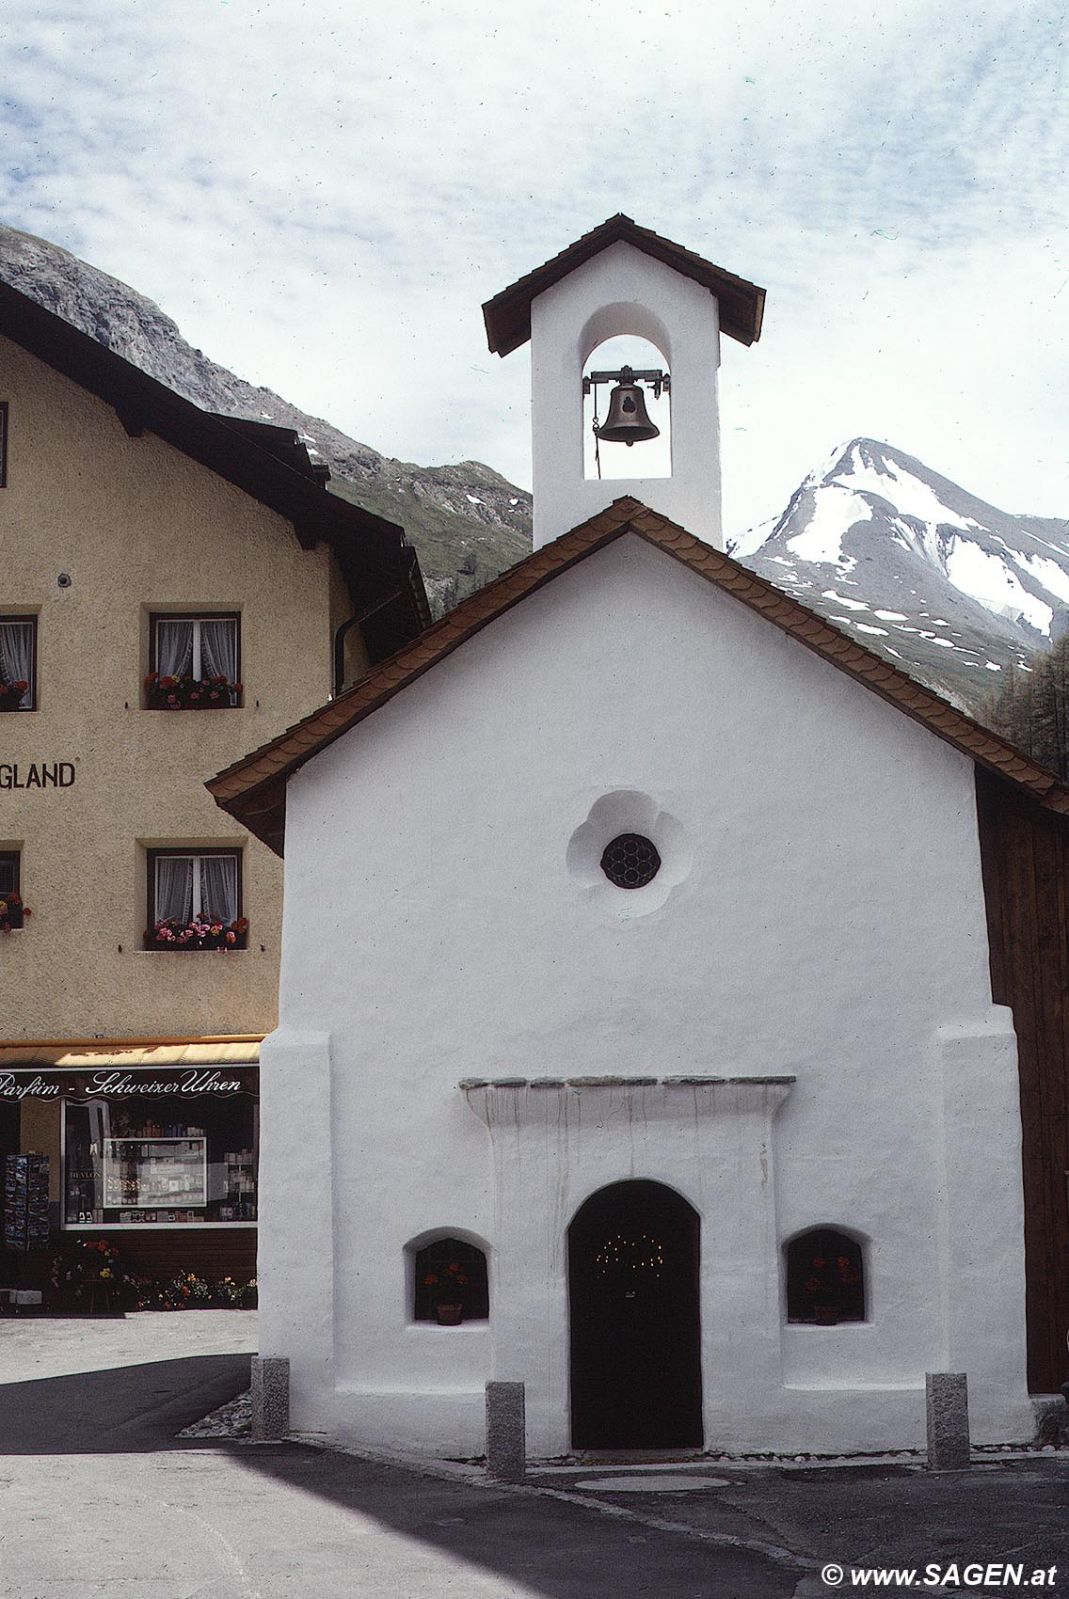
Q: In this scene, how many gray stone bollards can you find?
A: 3